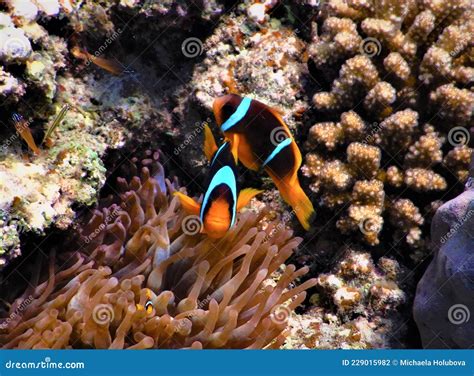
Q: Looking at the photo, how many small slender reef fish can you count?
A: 3